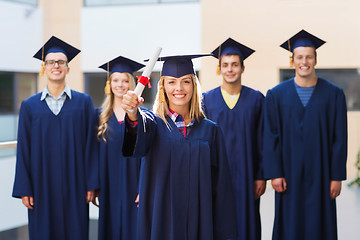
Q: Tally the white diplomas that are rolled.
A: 1